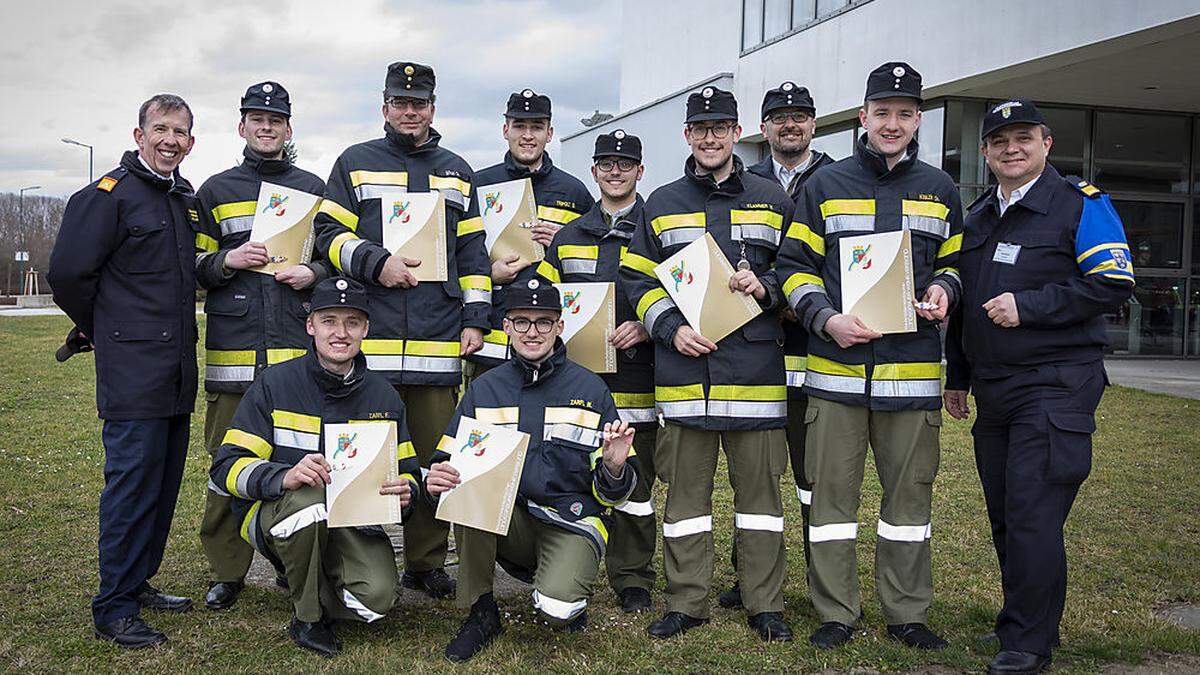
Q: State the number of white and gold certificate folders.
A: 8